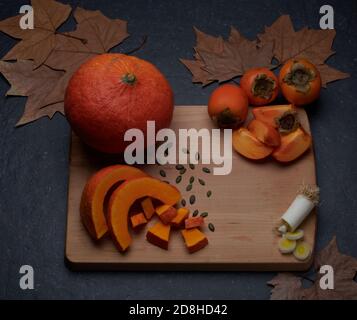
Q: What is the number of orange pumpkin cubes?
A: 7